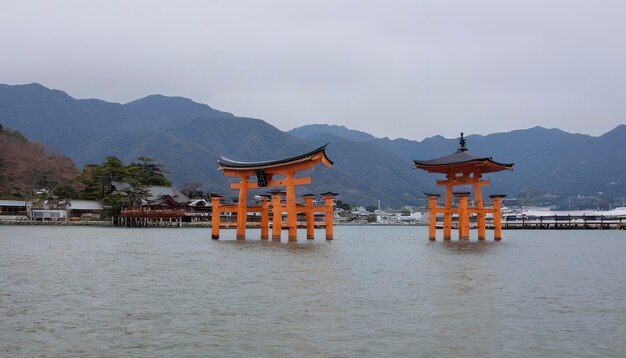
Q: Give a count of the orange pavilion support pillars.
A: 12